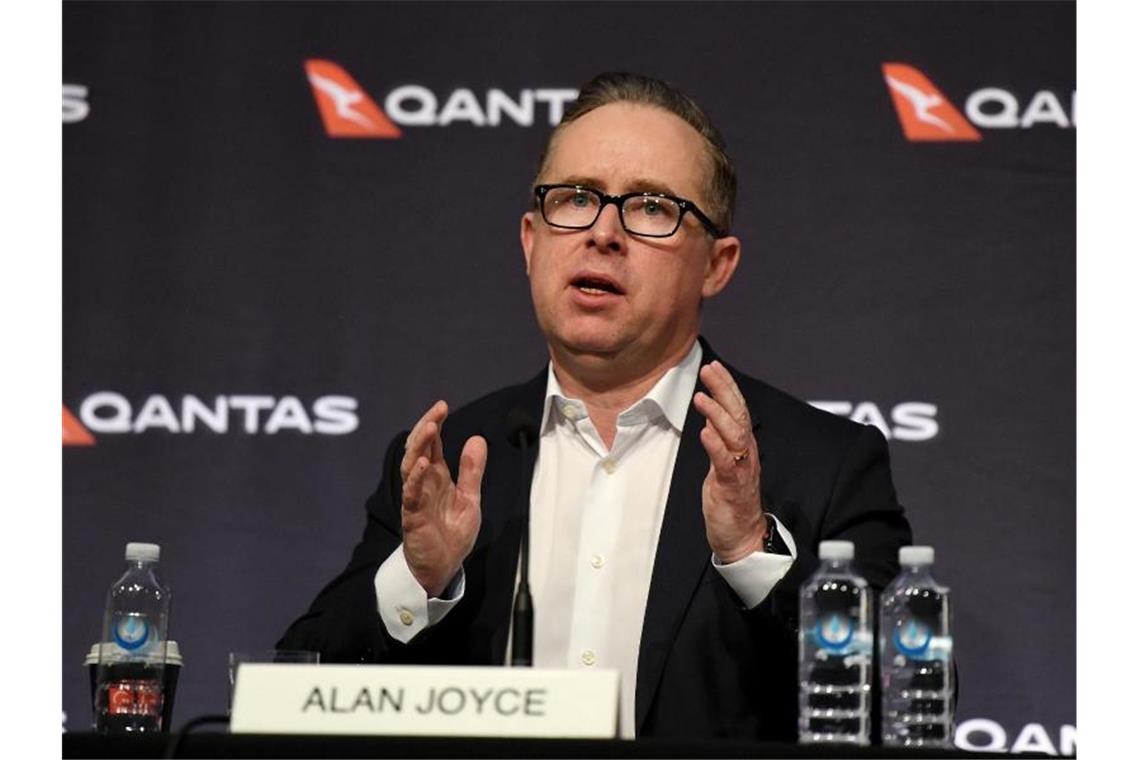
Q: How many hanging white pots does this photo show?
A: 0